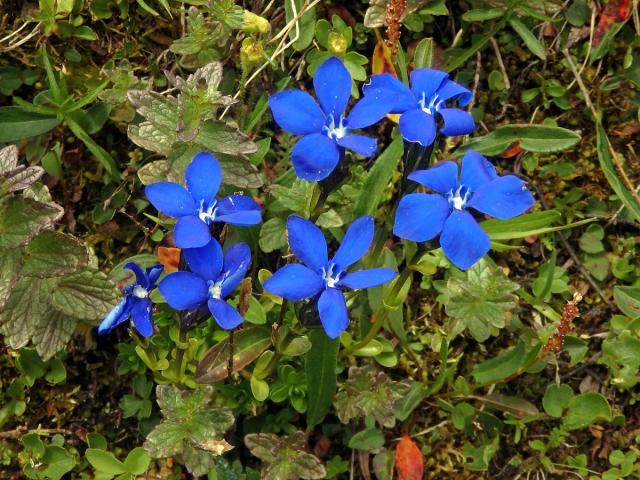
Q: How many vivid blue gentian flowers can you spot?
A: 7